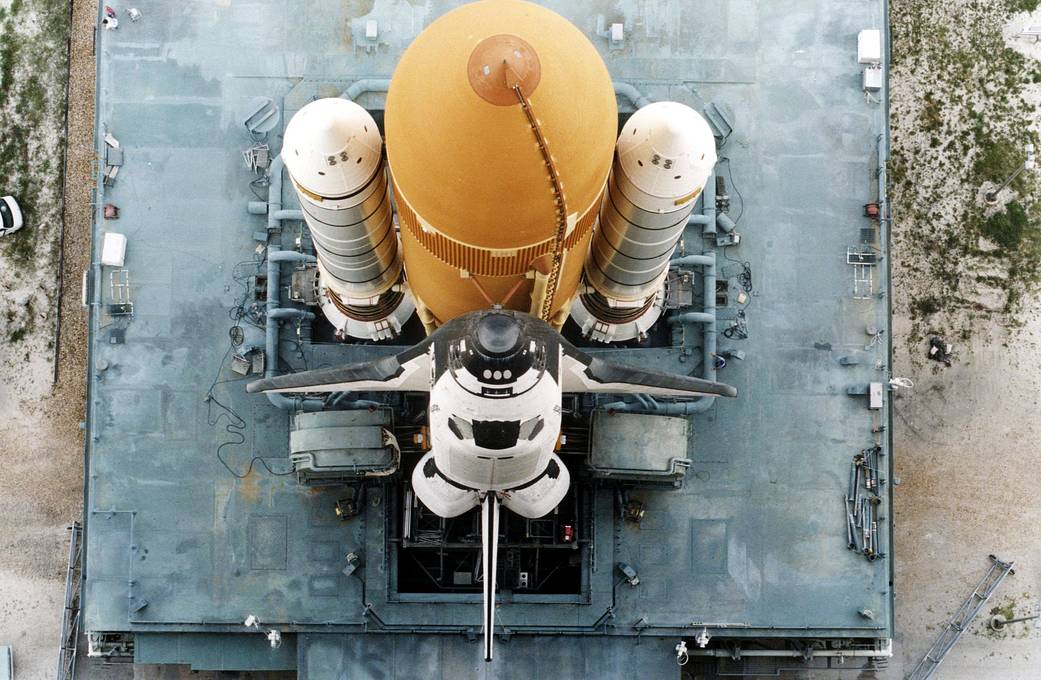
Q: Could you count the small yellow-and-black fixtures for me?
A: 2